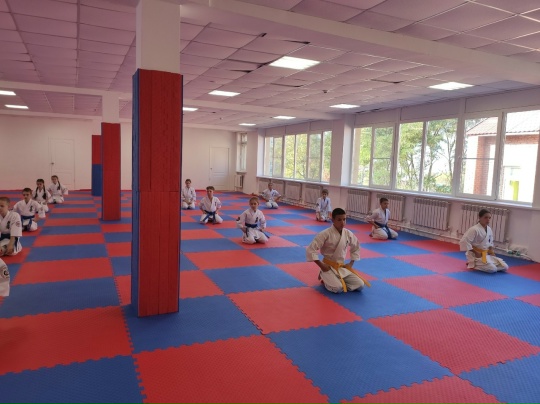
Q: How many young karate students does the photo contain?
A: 13